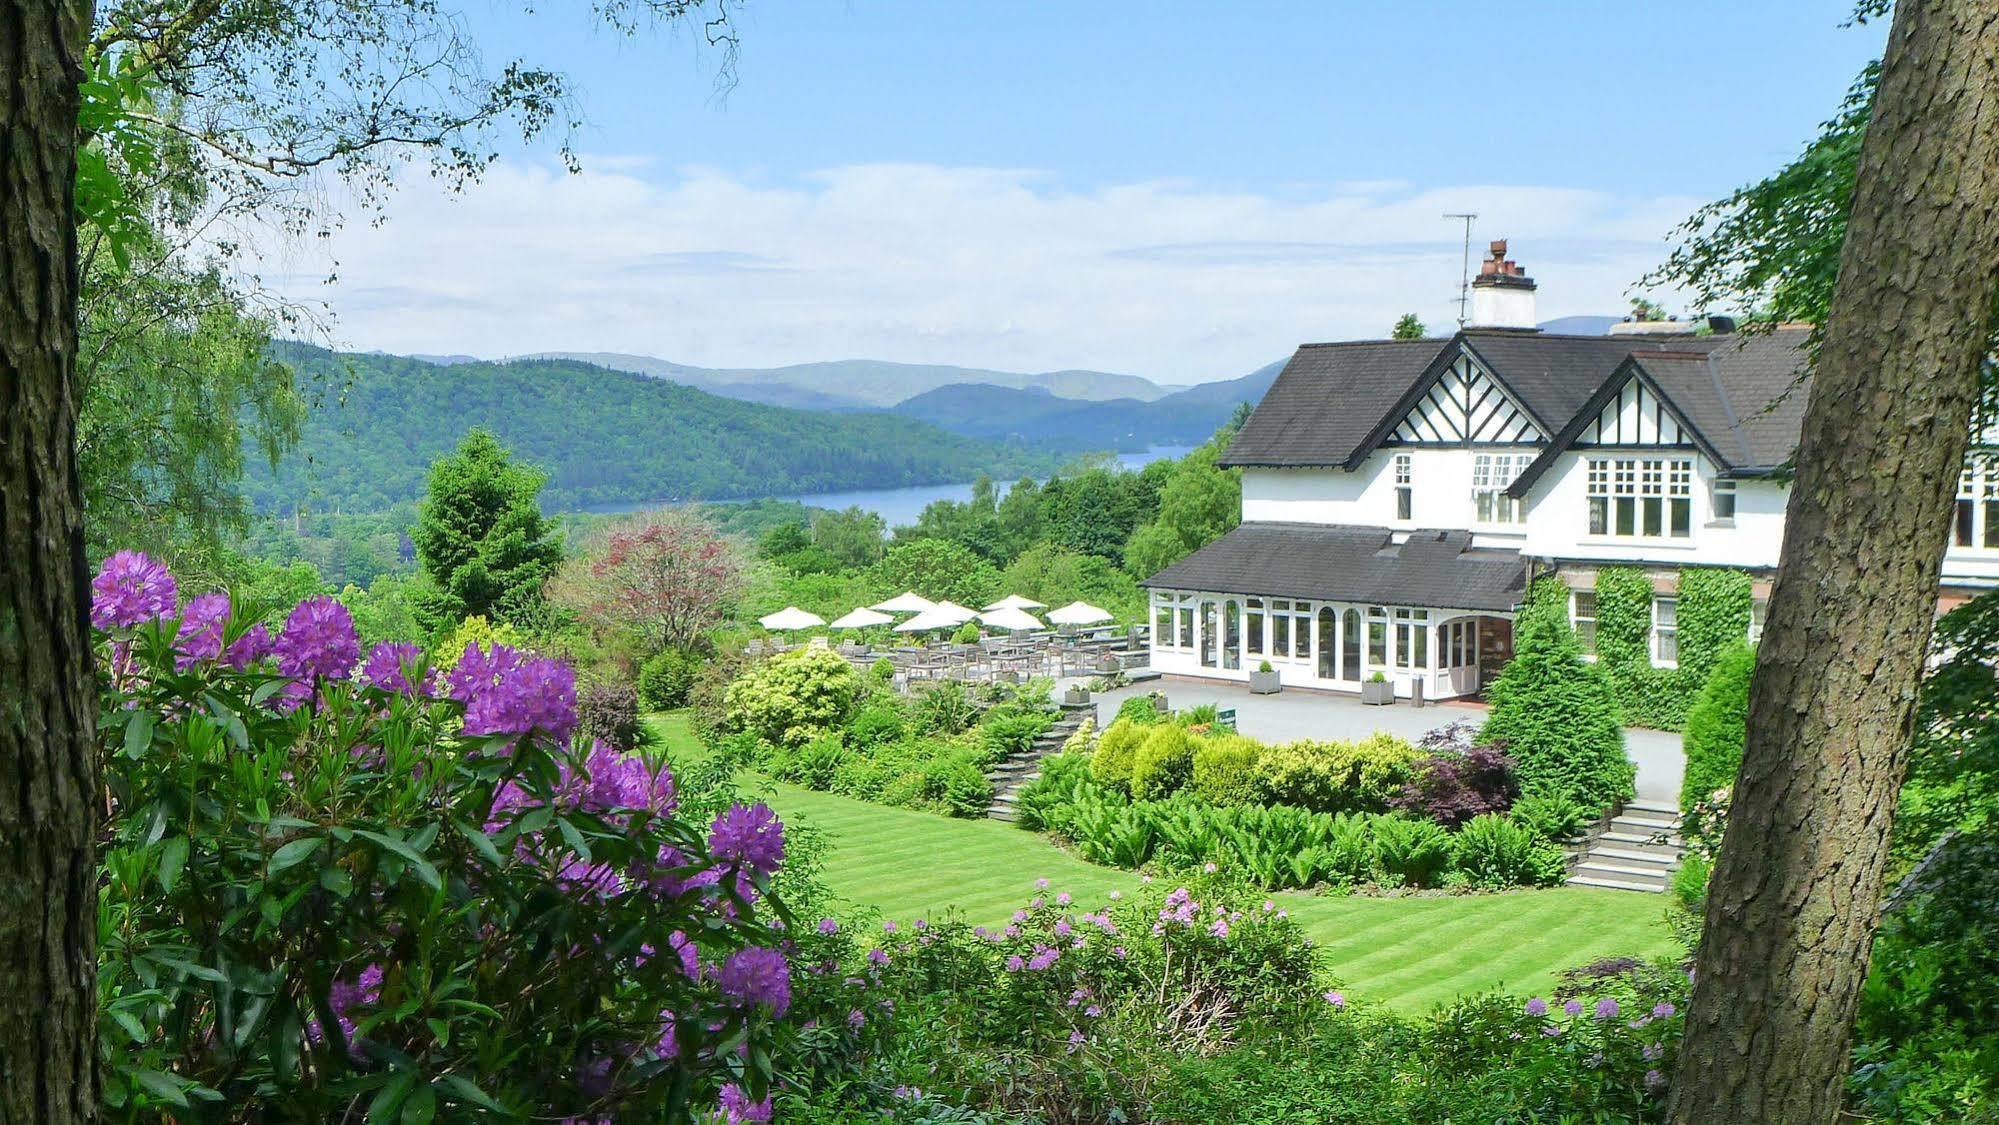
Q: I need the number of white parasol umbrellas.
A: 8